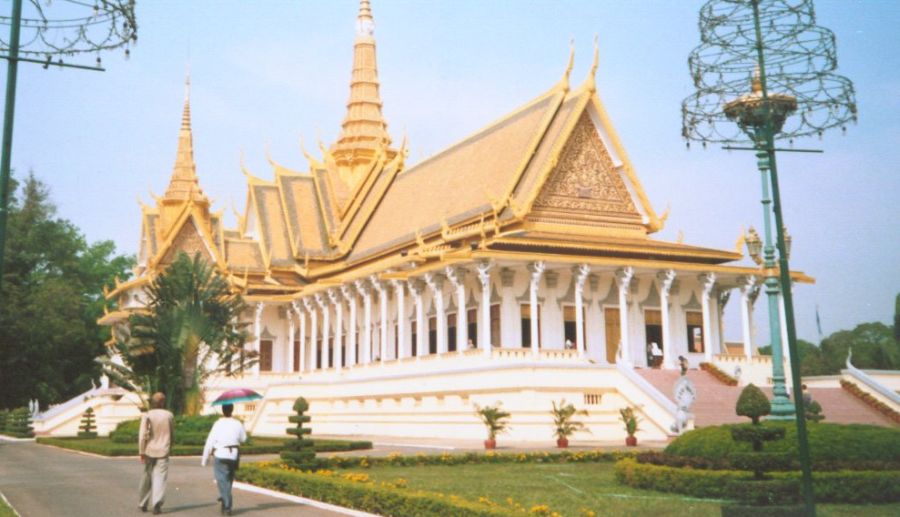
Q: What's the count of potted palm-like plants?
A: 3